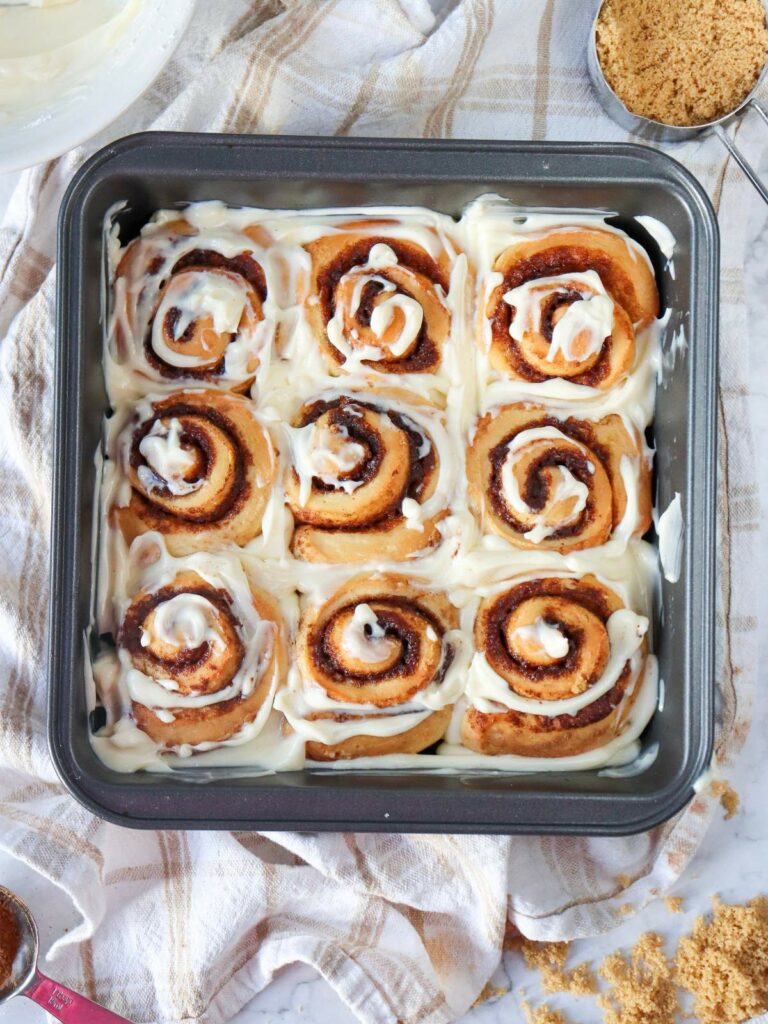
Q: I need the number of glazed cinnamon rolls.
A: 9